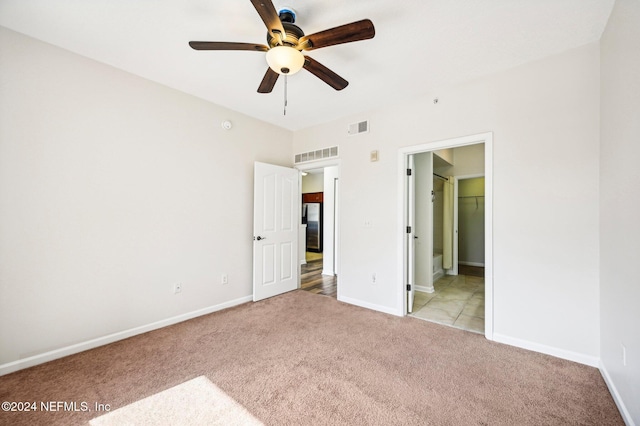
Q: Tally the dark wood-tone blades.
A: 5